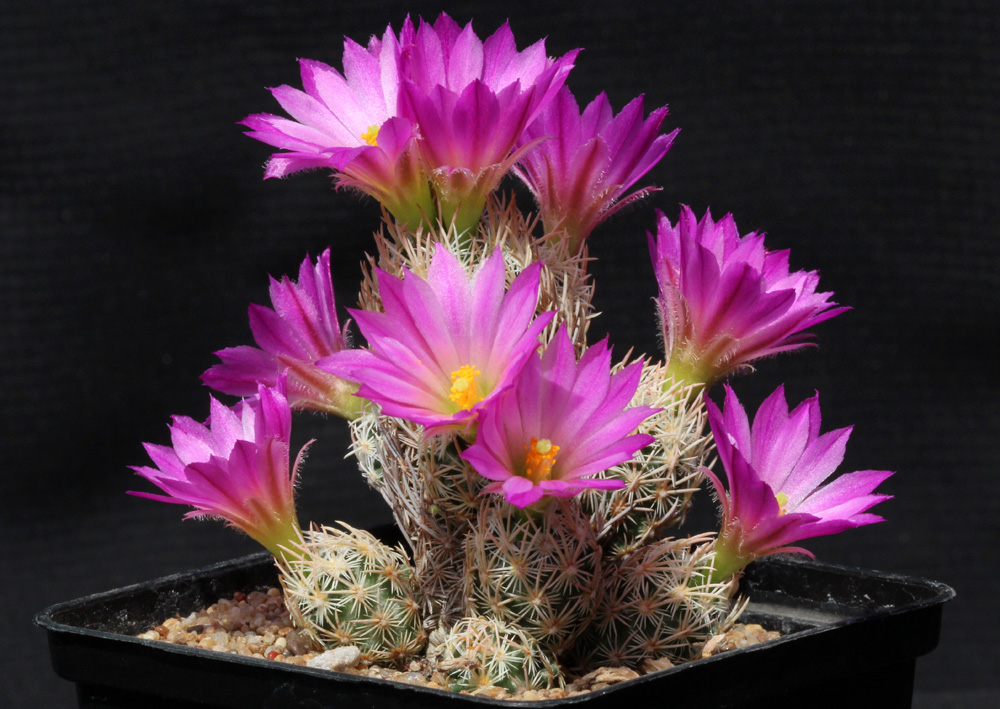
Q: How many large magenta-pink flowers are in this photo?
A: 9